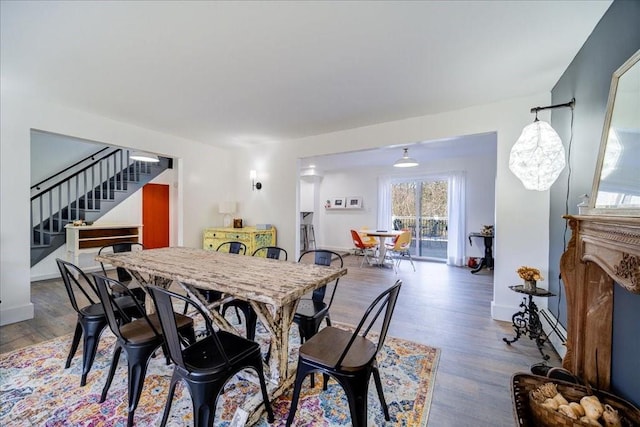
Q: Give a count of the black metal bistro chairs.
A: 8